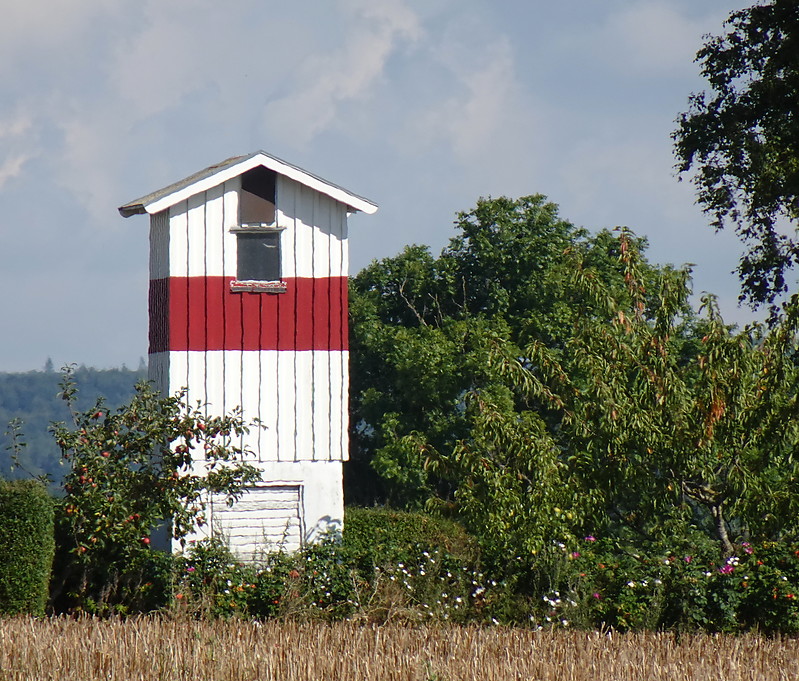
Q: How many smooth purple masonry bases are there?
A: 0